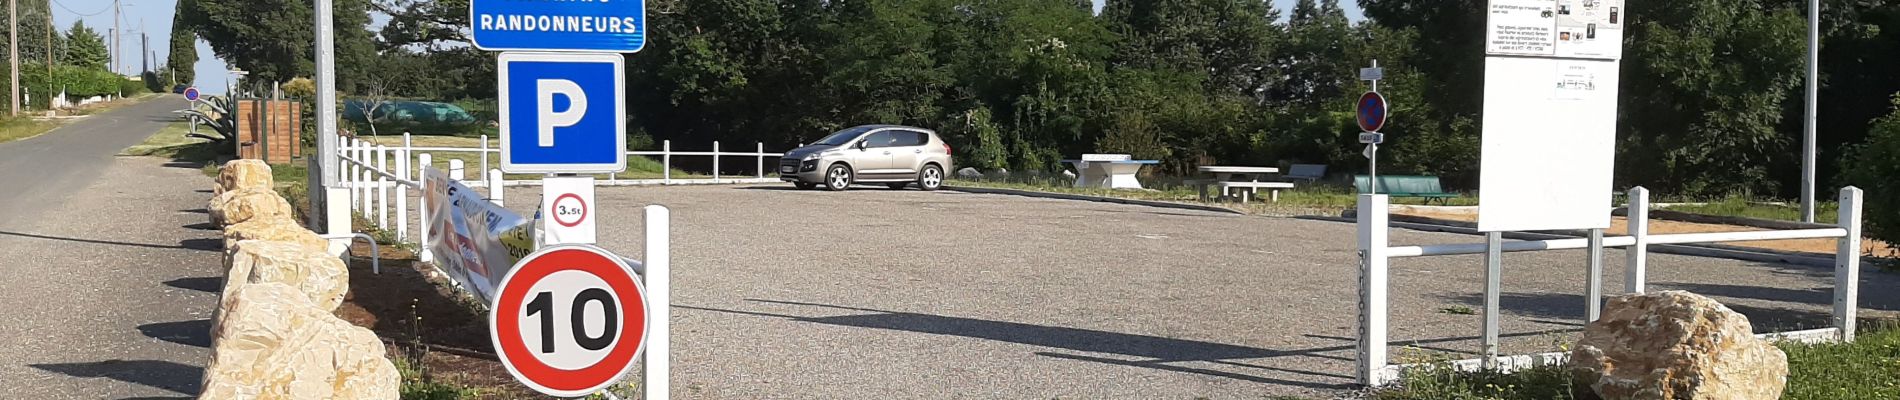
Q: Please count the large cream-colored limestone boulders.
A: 6